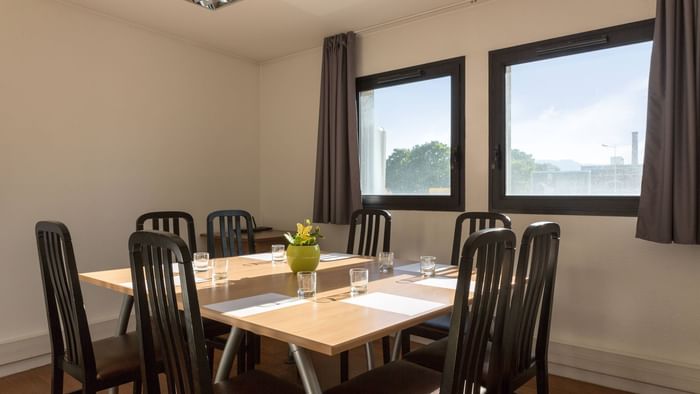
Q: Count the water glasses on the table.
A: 7